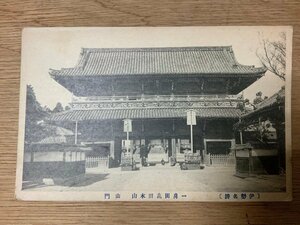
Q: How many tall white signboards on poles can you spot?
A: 2